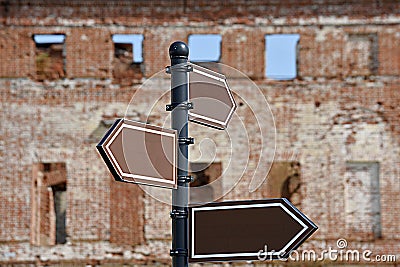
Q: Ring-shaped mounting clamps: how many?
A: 6